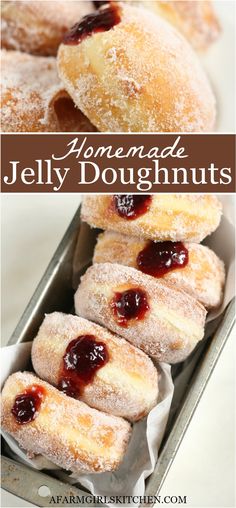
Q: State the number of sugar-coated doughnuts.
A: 9